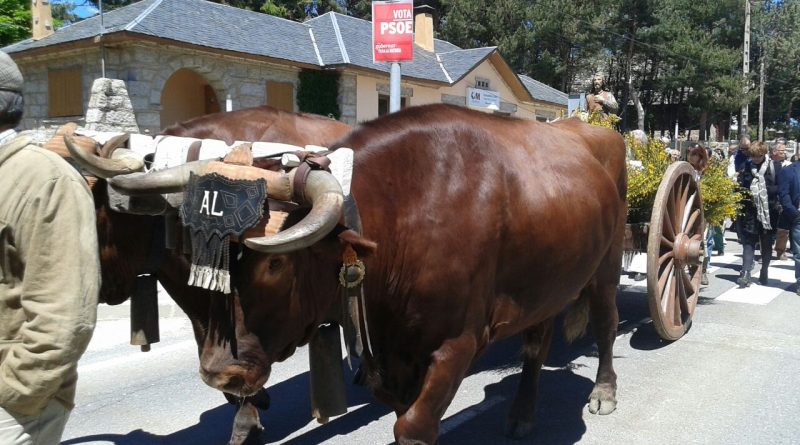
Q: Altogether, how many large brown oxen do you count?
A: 2